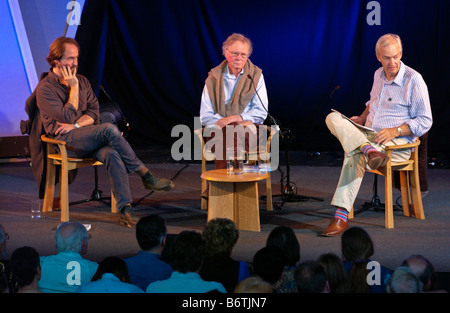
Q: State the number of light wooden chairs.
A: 3